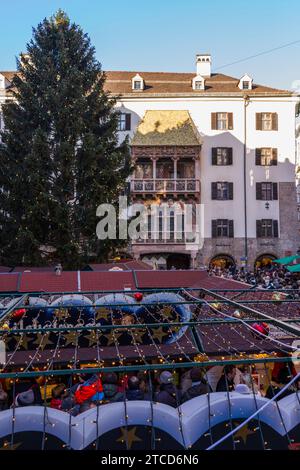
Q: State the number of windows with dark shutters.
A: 9